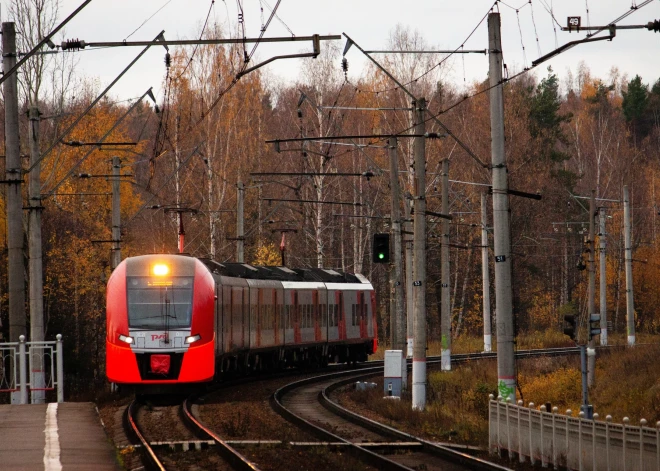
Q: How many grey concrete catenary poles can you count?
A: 13